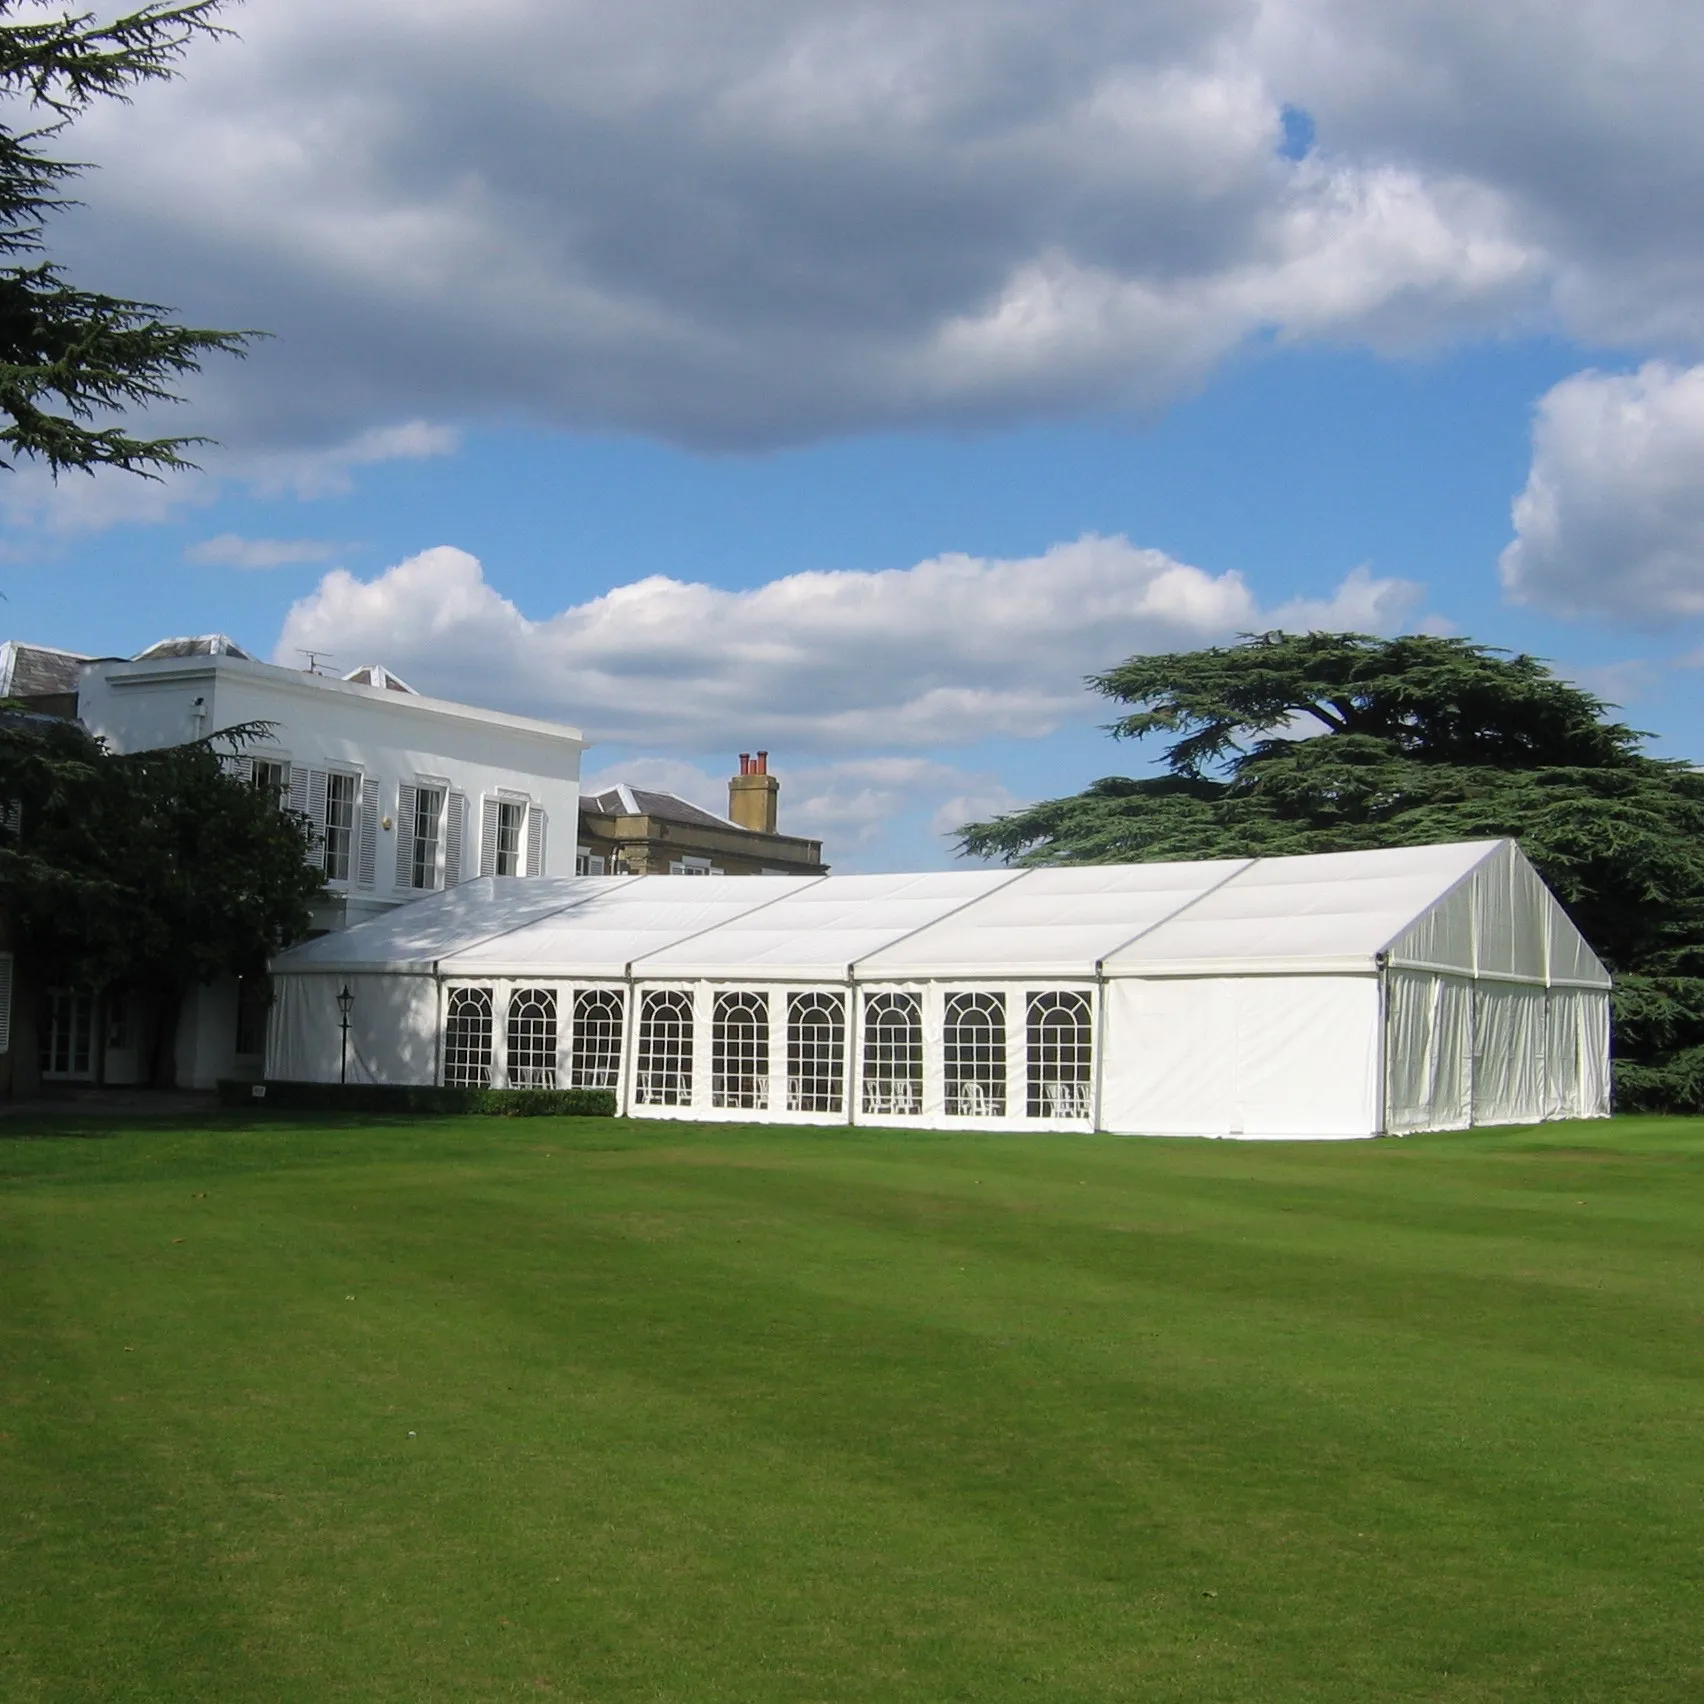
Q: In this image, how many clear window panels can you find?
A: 9